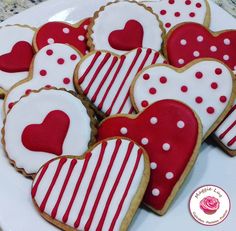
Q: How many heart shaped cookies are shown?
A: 9